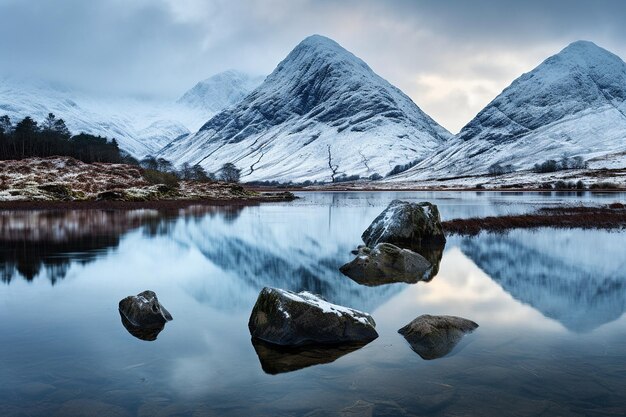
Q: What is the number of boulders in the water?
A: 5